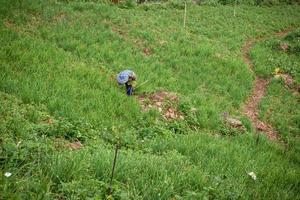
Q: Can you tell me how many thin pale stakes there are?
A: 2